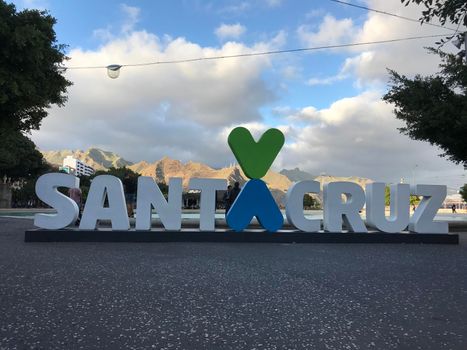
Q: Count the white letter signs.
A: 8